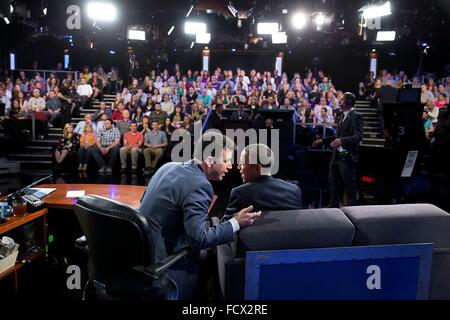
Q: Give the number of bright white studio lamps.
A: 10